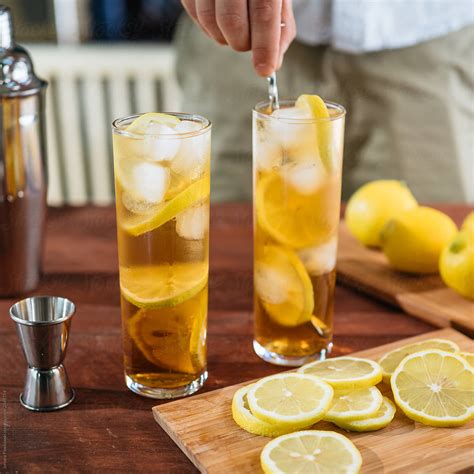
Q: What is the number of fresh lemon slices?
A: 9